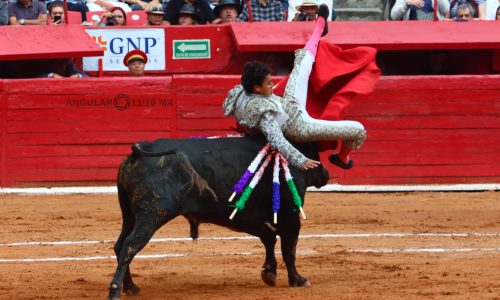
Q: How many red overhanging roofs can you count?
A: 2